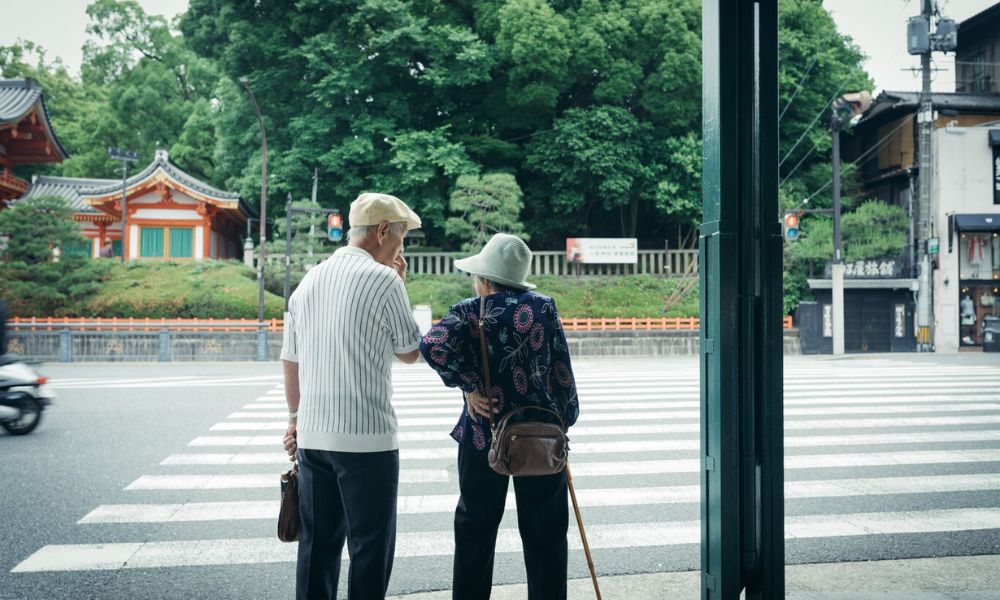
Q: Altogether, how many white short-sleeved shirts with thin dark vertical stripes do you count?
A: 1